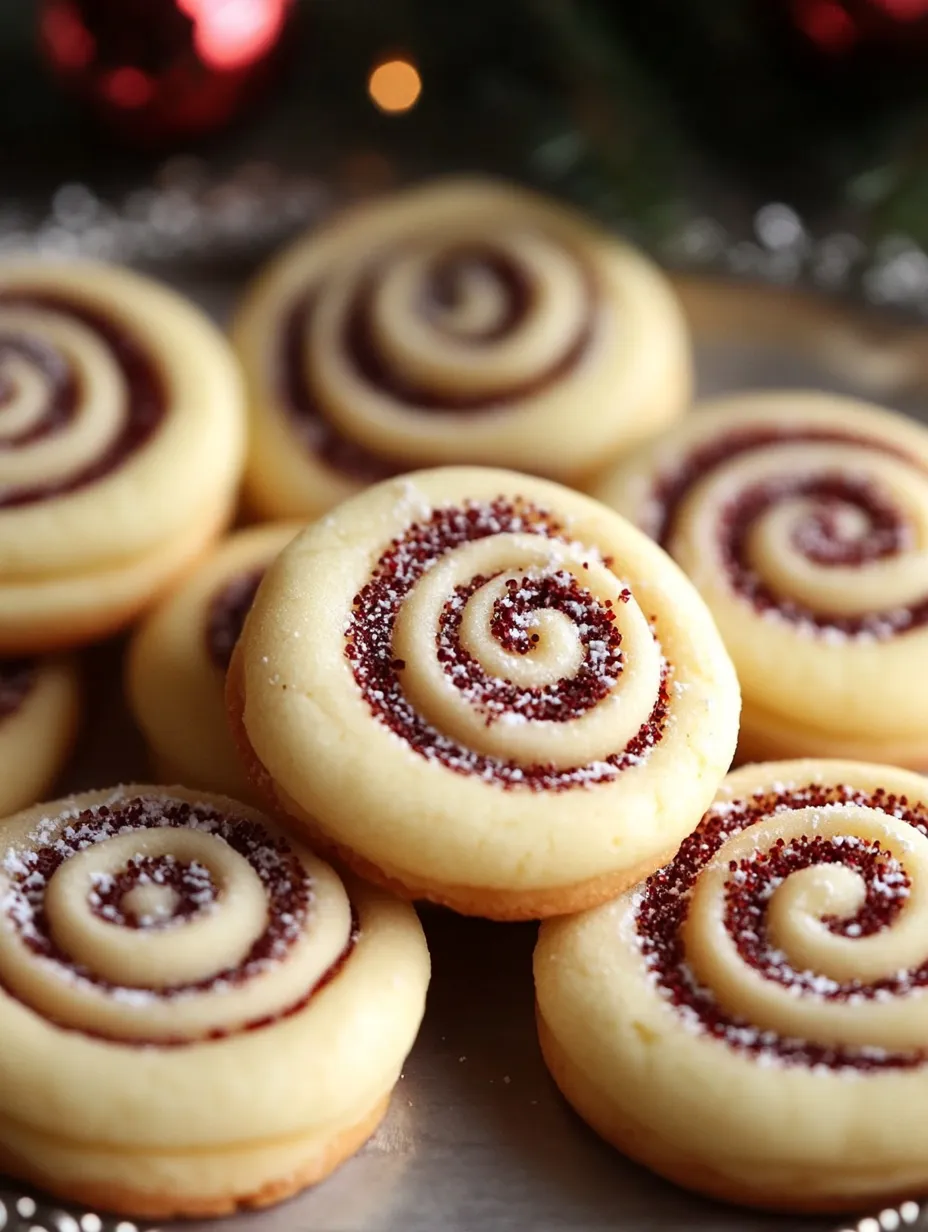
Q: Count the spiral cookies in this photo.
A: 8